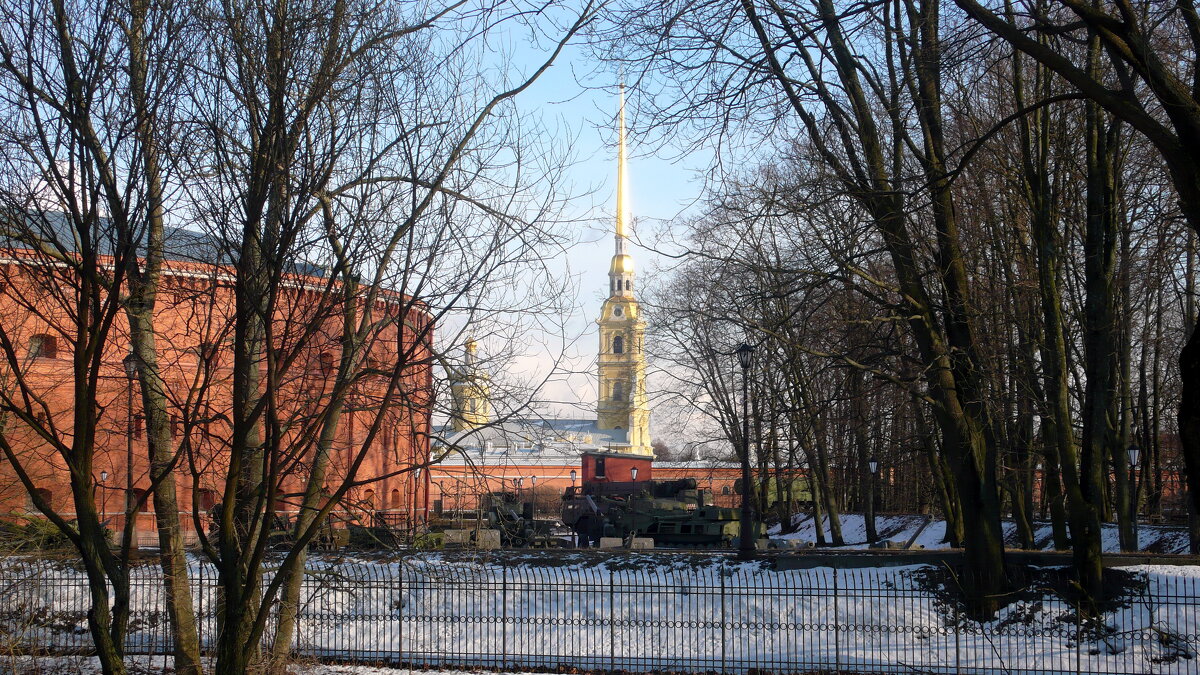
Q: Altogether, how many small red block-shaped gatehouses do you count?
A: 1